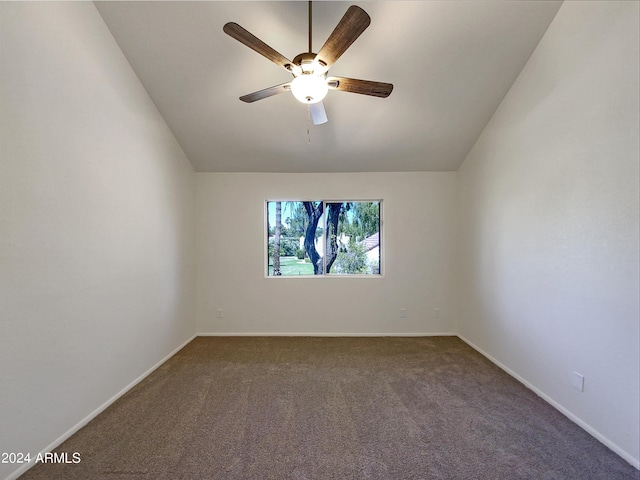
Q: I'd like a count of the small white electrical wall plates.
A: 4